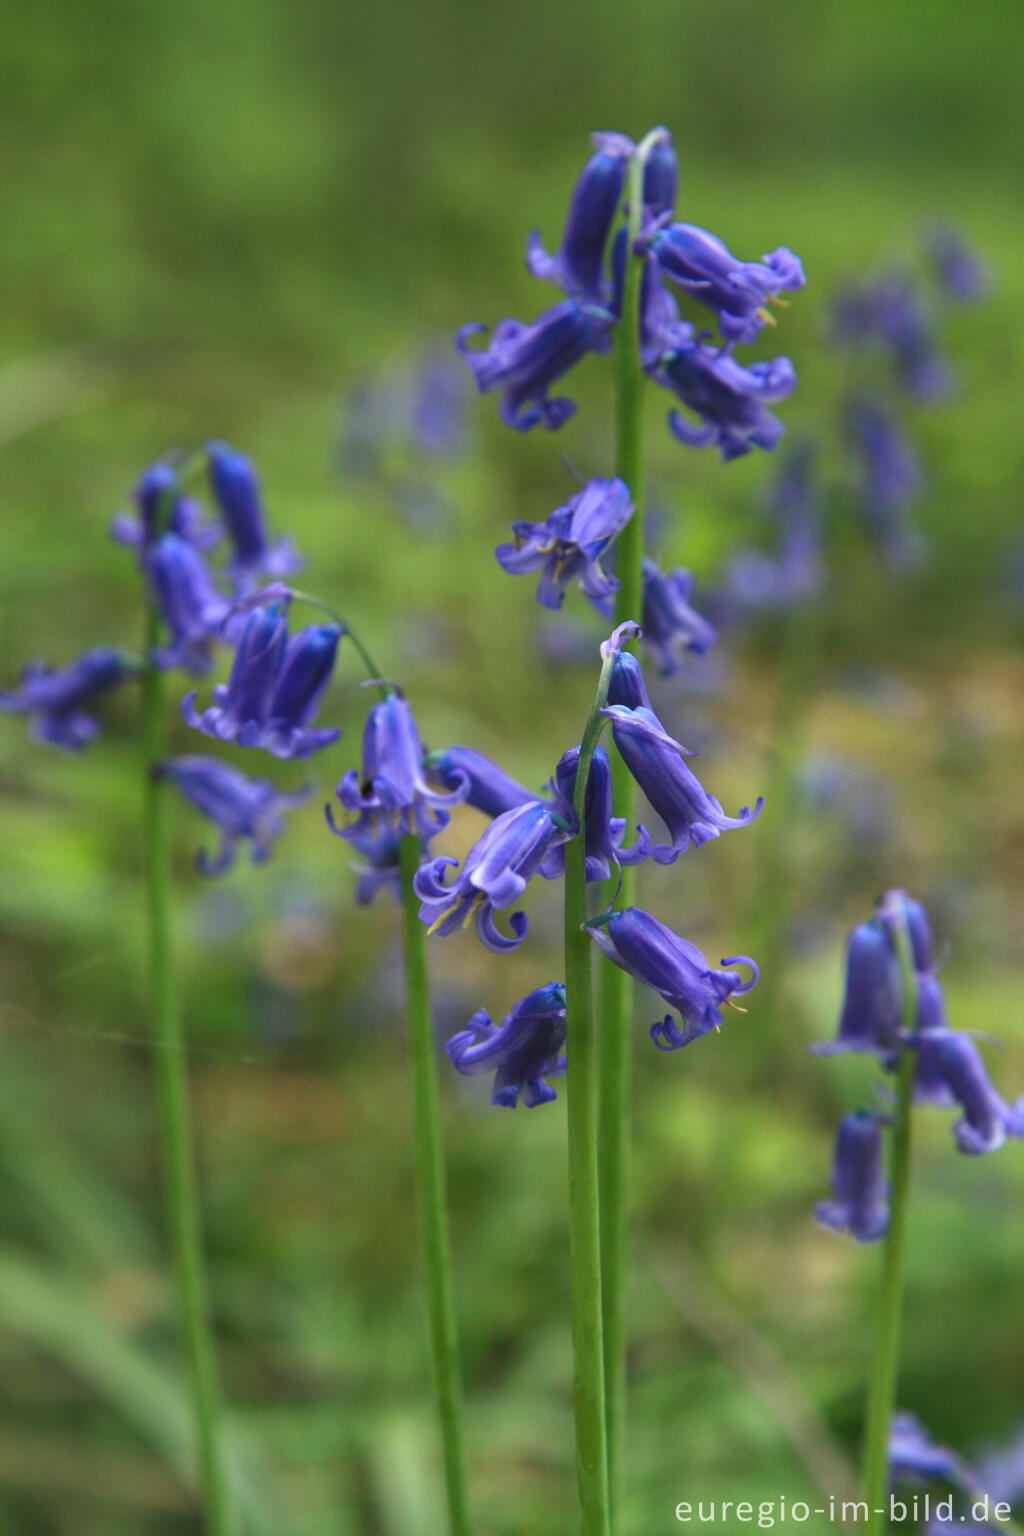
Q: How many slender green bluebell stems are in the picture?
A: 5